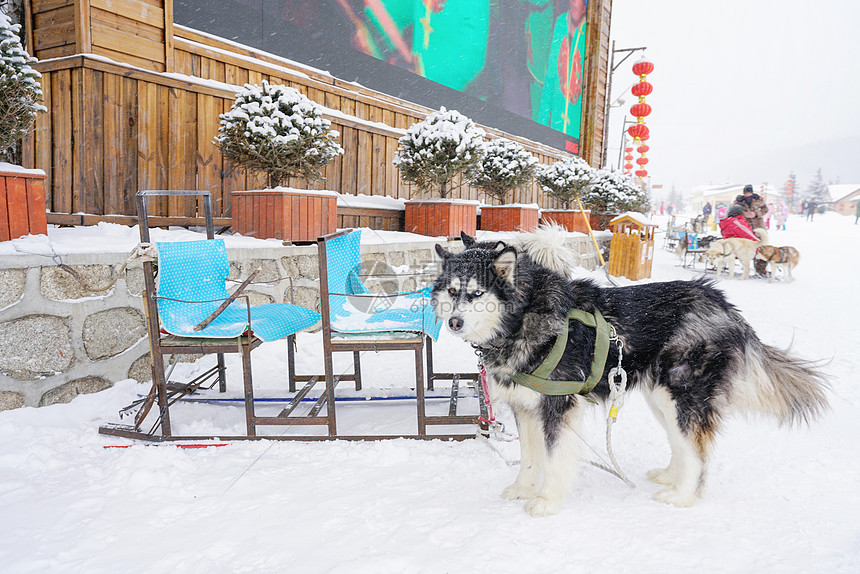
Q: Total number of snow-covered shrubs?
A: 6